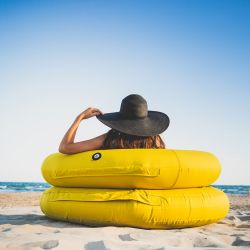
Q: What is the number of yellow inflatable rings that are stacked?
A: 2